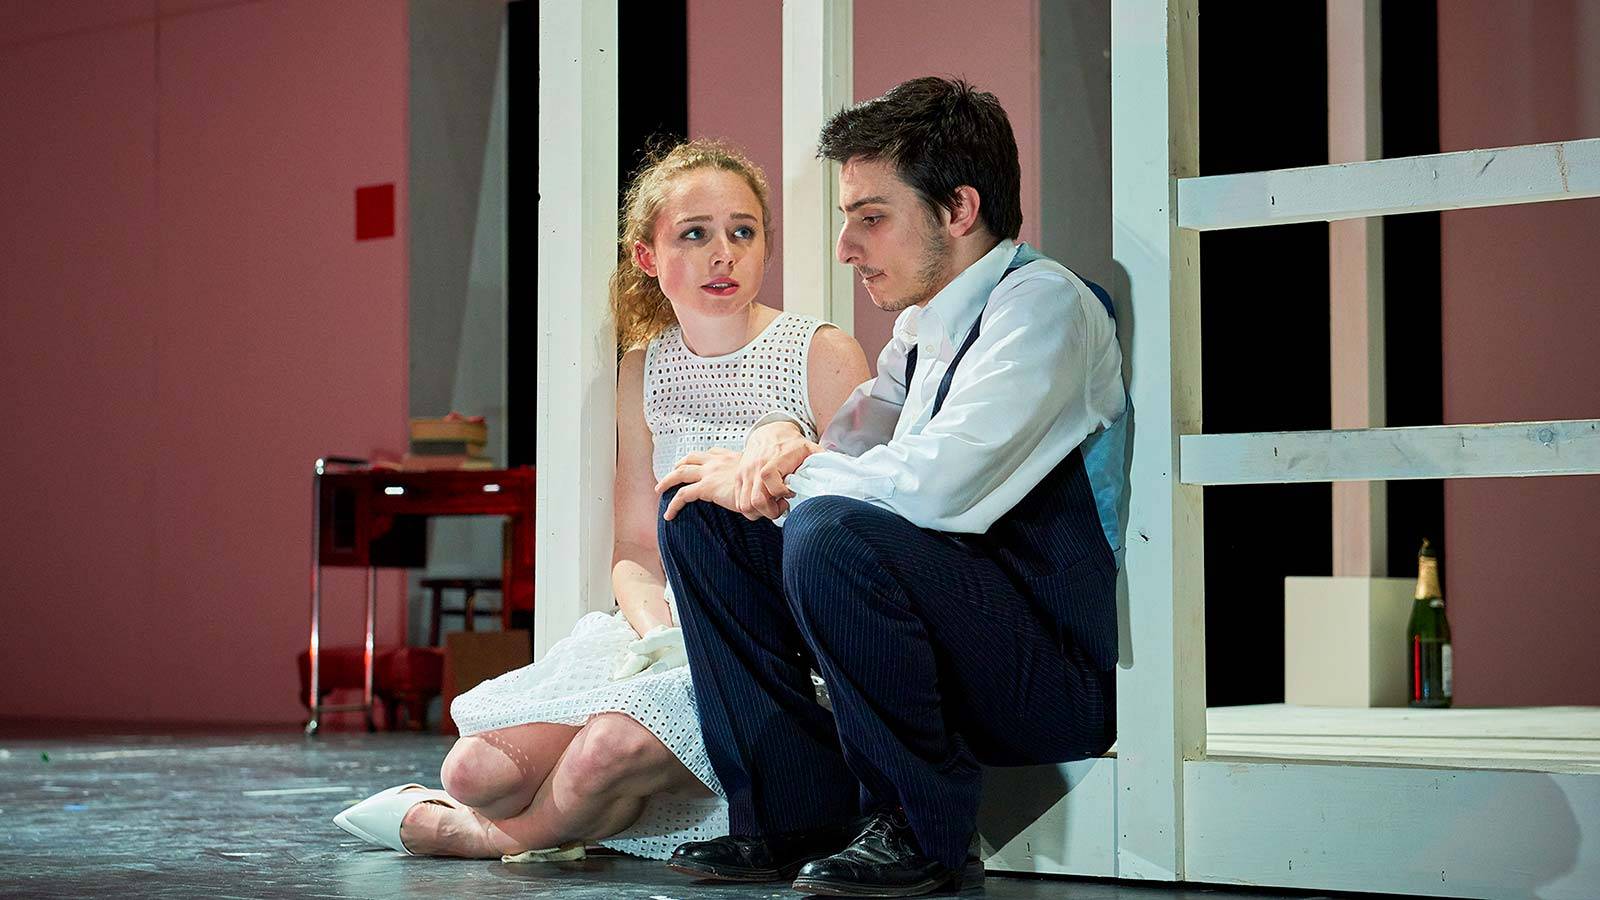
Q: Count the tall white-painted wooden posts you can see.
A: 4